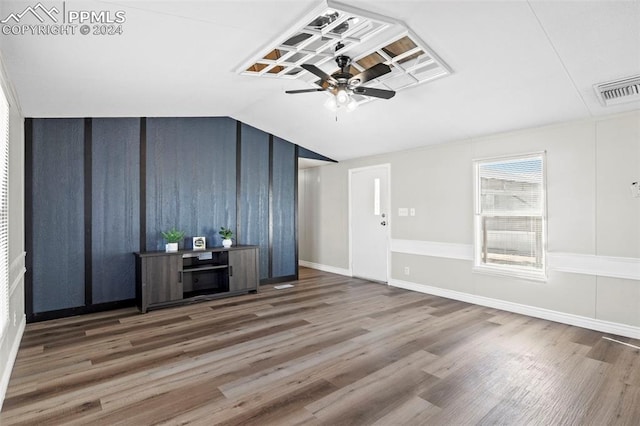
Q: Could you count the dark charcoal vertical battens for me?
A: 6